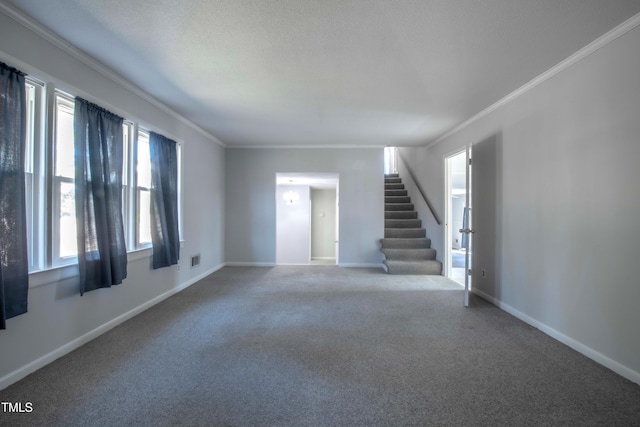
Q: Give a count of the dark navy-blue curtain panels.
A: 3